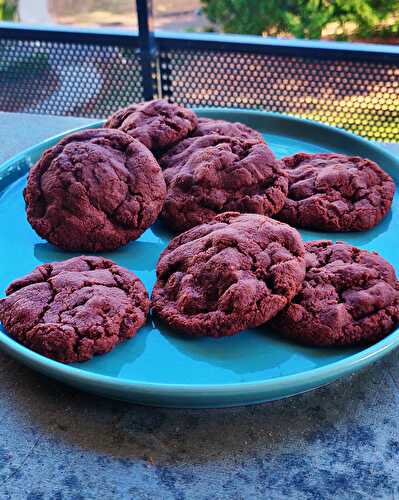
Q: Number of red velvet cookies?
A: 8